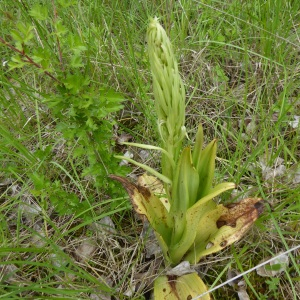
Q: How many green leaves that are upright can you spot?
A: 3